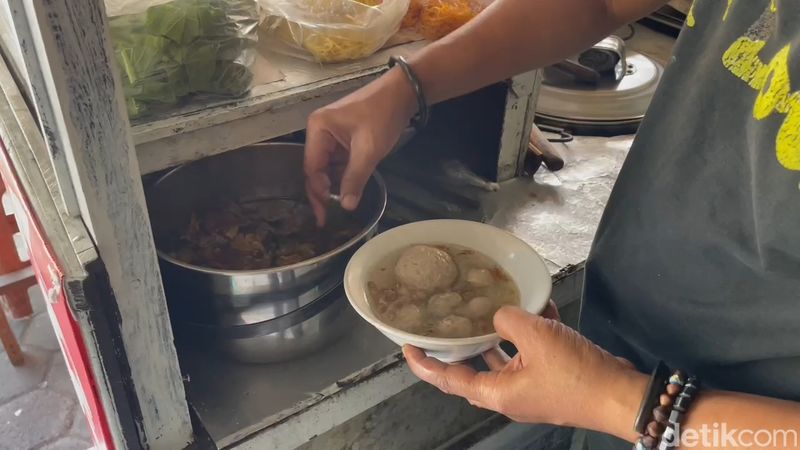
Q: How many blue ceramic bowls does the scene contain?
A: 0